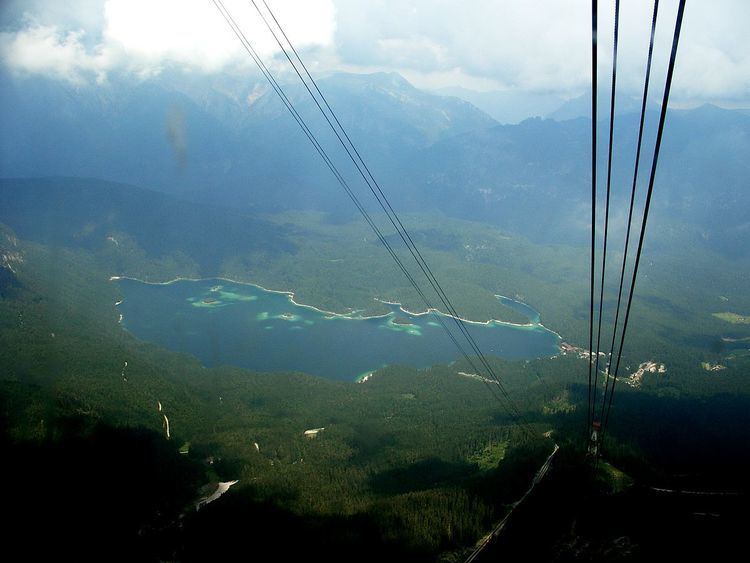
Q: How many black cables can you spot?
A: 8